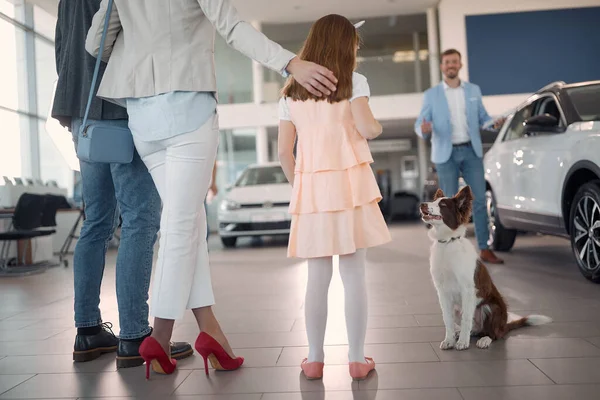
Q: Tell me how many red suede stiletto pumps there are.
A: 2